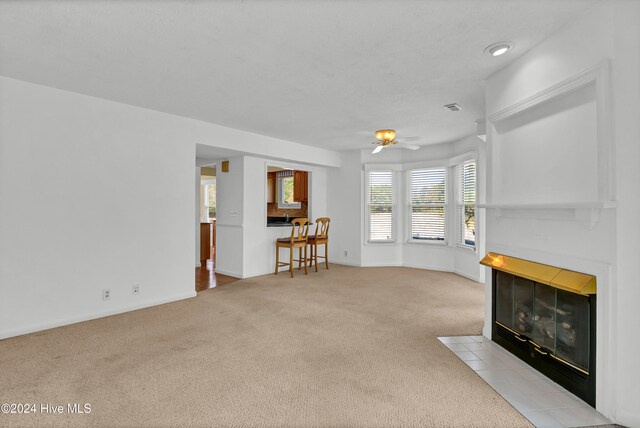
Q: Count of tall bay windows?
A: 3